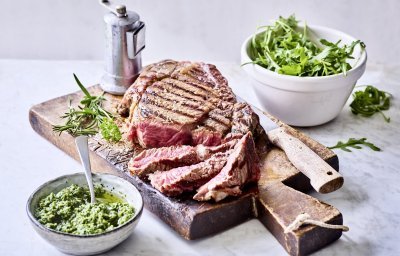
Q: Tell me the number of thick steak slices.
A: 3